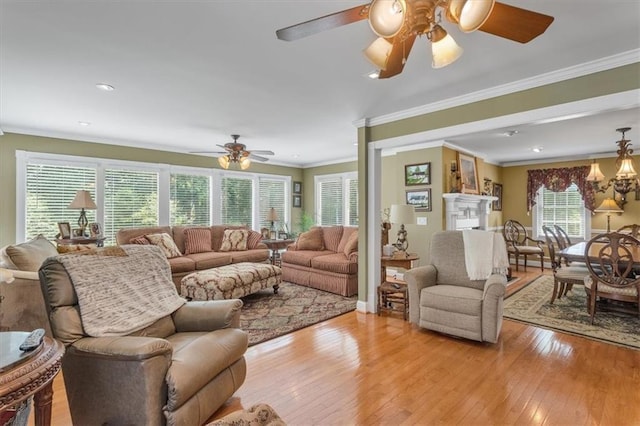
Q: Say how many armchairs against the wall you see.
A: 1